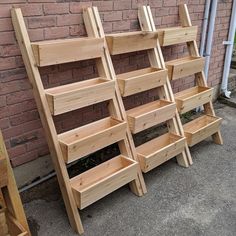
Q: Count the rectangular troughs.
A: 12